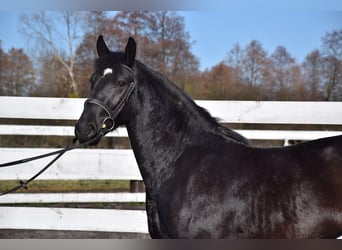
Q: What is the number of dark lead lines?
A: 2